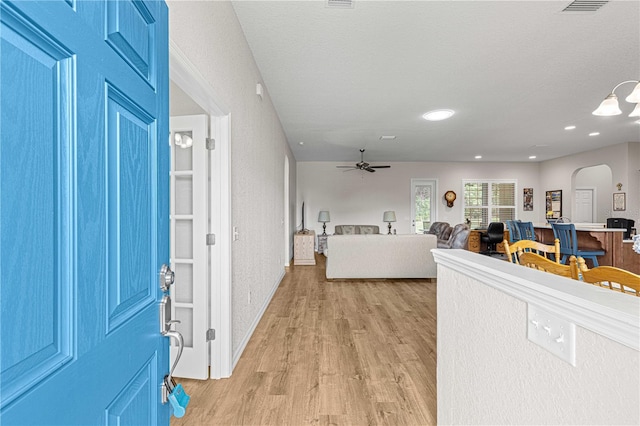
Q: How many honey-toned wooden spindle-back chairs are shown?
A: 3